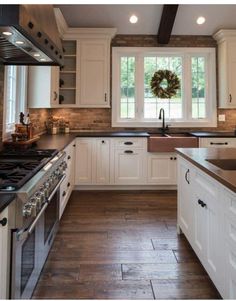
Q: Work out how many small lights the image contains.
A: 6